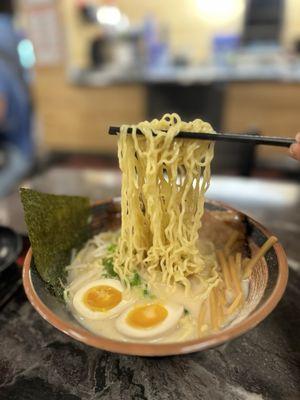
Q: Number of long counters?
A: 1